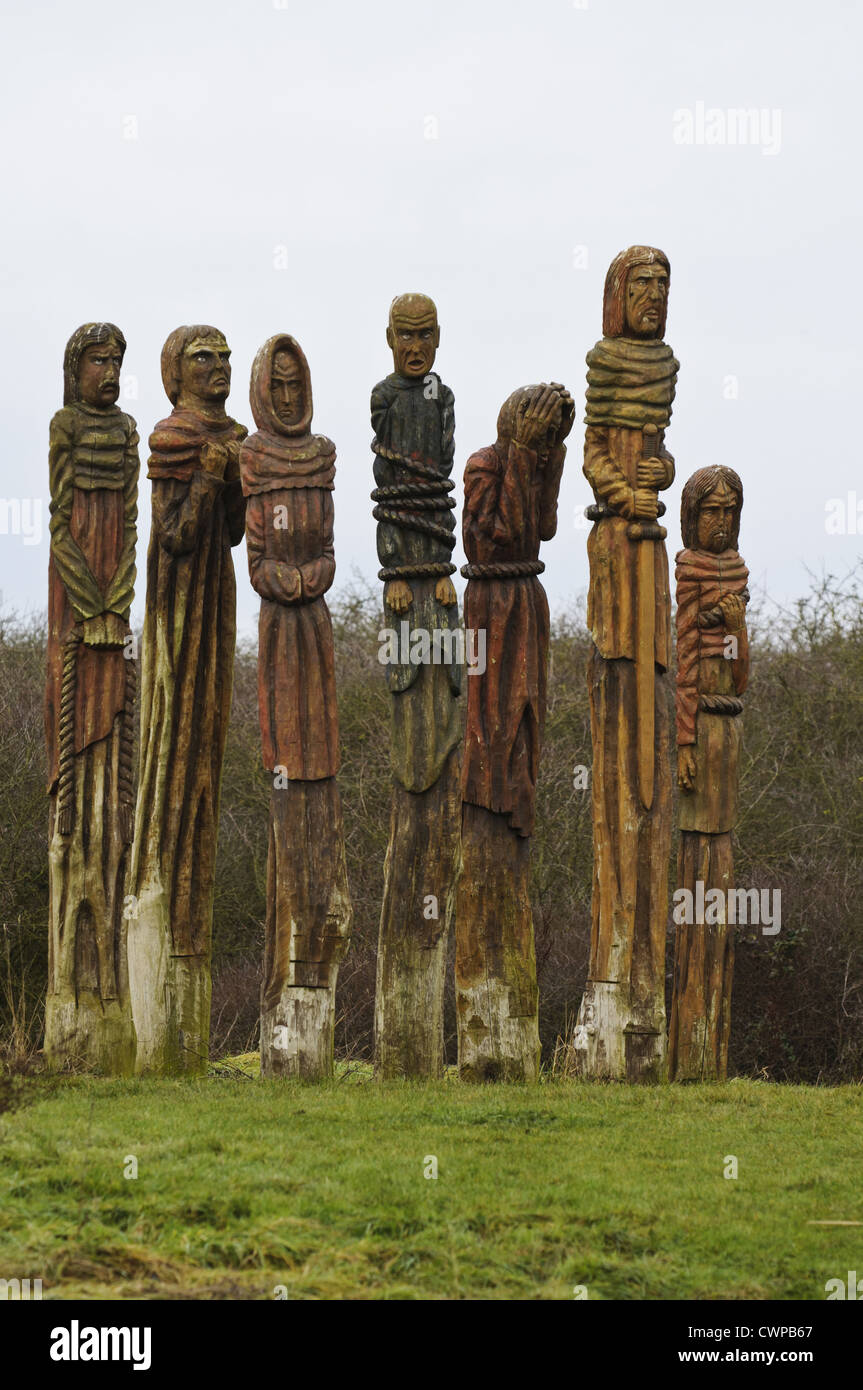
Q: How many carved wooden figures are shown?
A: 7